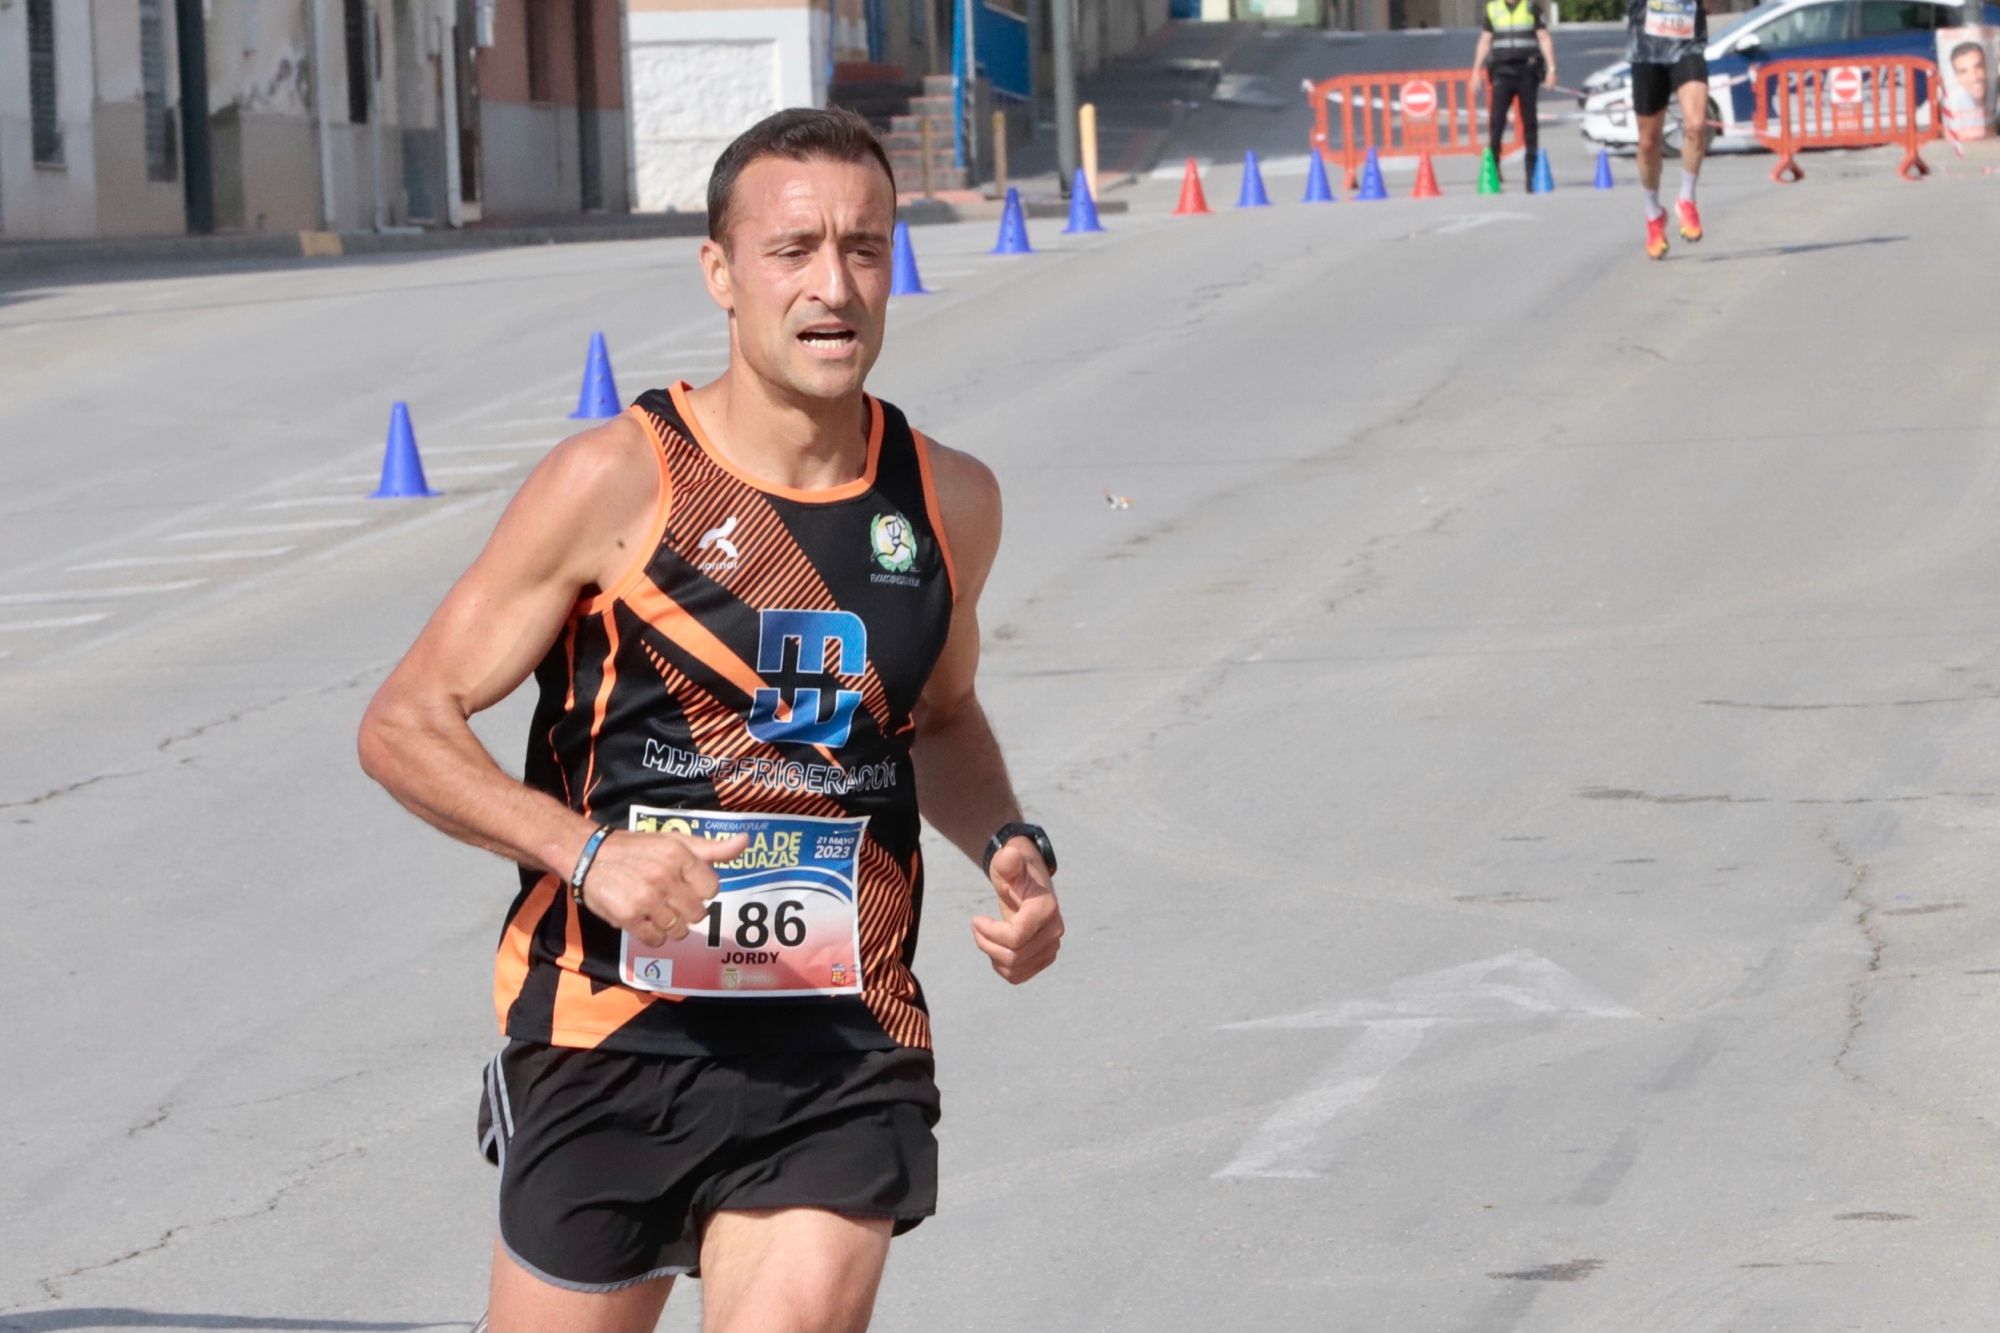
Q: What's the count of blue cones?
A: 10